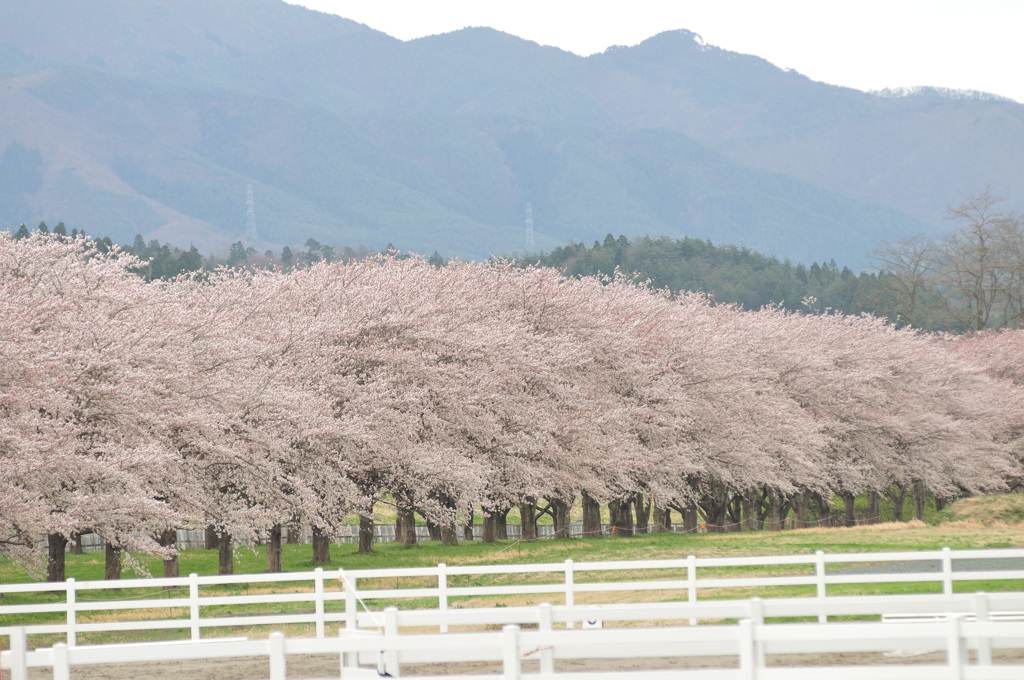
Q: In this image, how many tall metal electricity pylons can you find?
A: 2